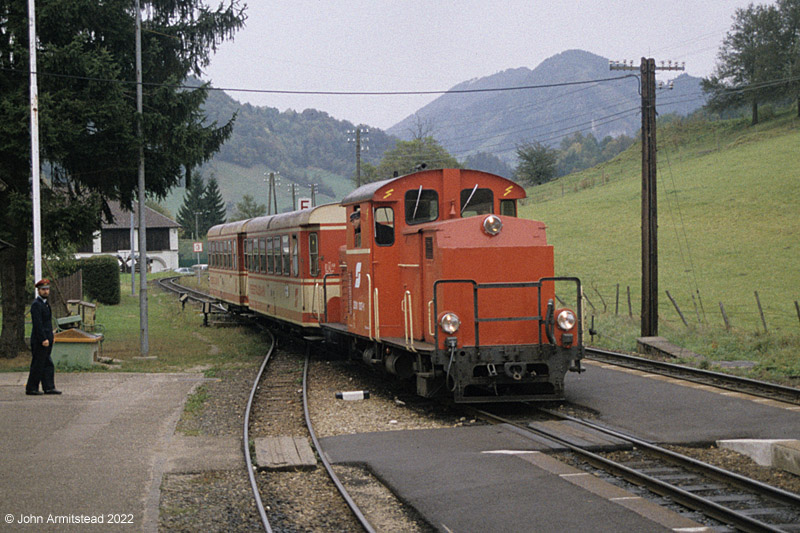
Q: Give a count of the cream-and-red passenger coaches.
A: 2